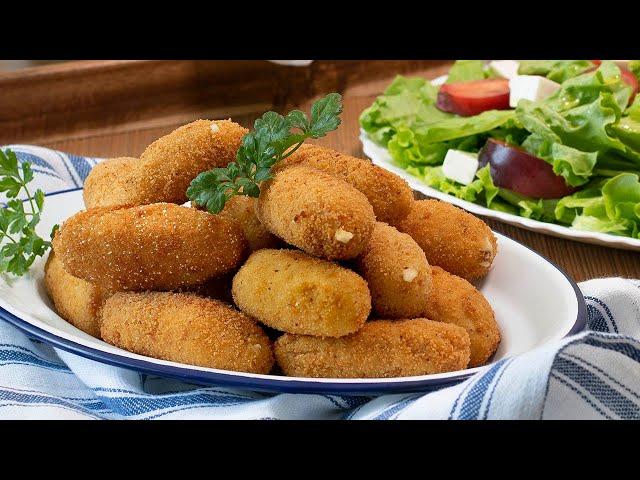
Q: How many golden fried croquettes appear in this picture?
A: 13